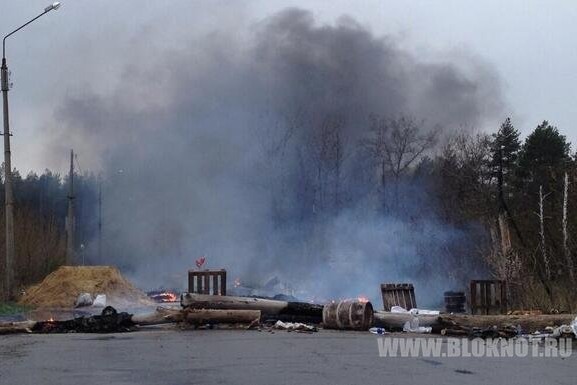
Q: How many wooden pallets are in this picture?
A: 3